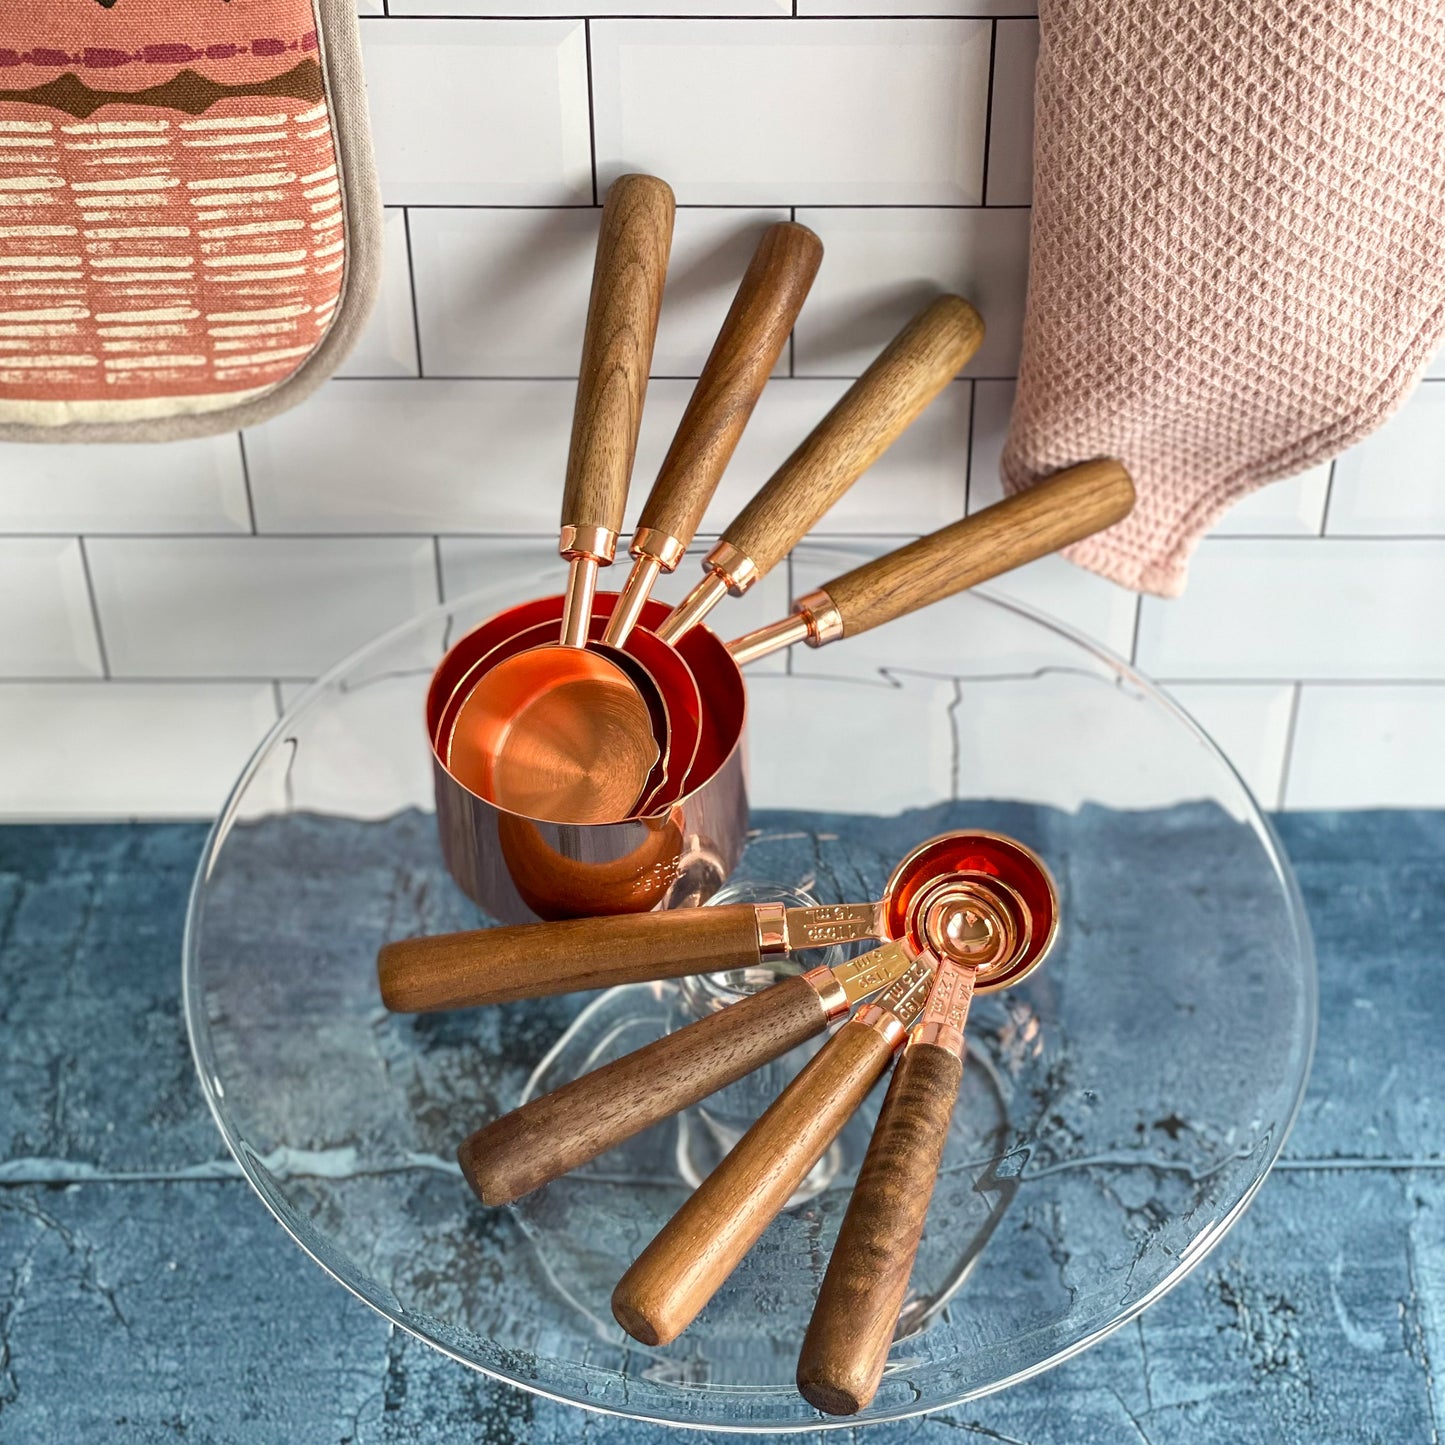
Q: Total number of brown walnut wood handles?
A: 8